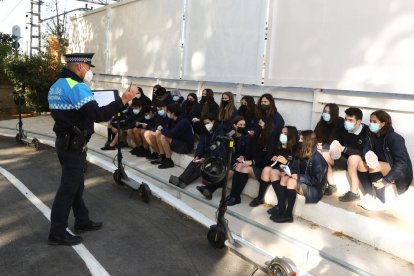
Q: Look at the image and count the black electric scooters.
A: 3